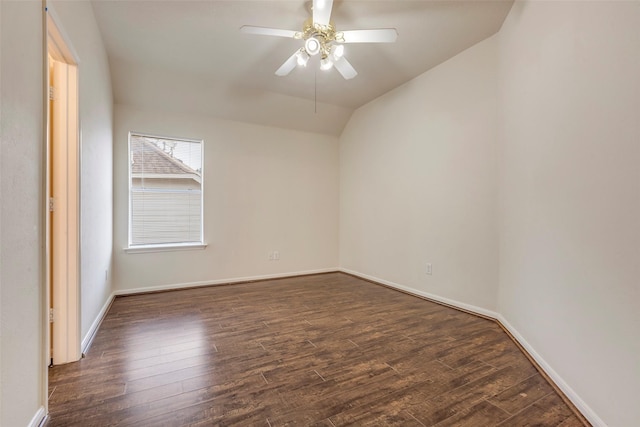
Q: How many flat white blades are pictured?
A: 5